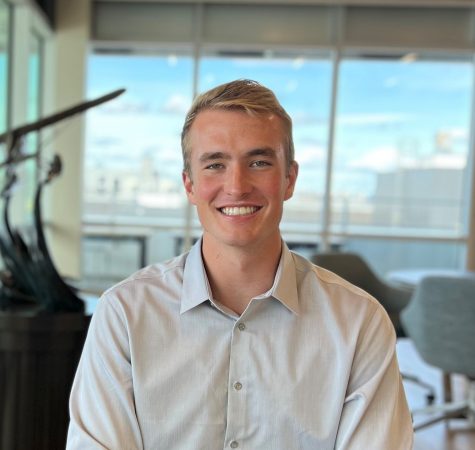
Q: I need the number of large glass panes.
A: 3